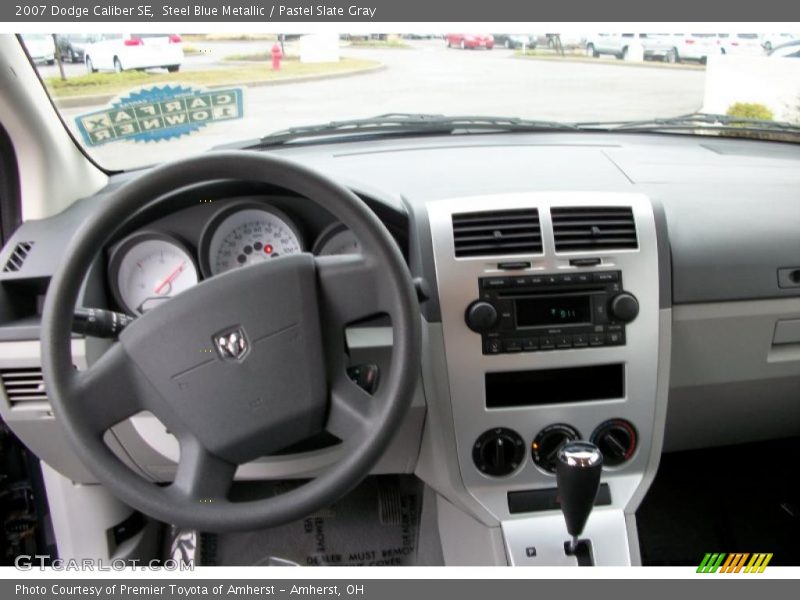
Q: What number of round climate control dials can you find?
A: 3